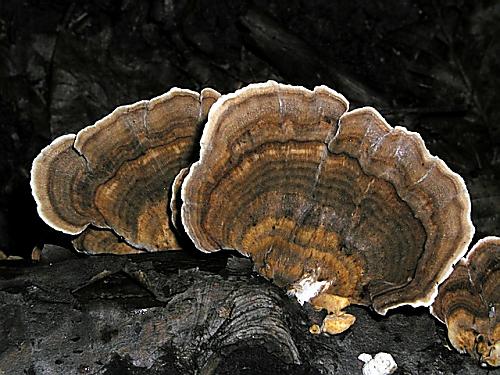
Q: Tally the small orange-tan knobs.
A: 3